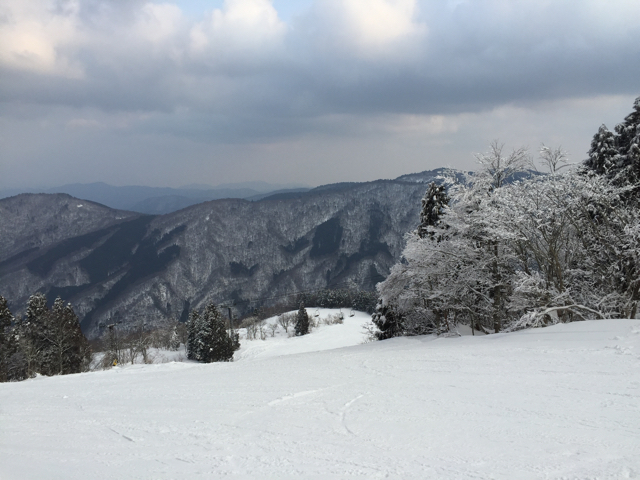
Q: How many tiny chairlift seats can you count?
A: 3